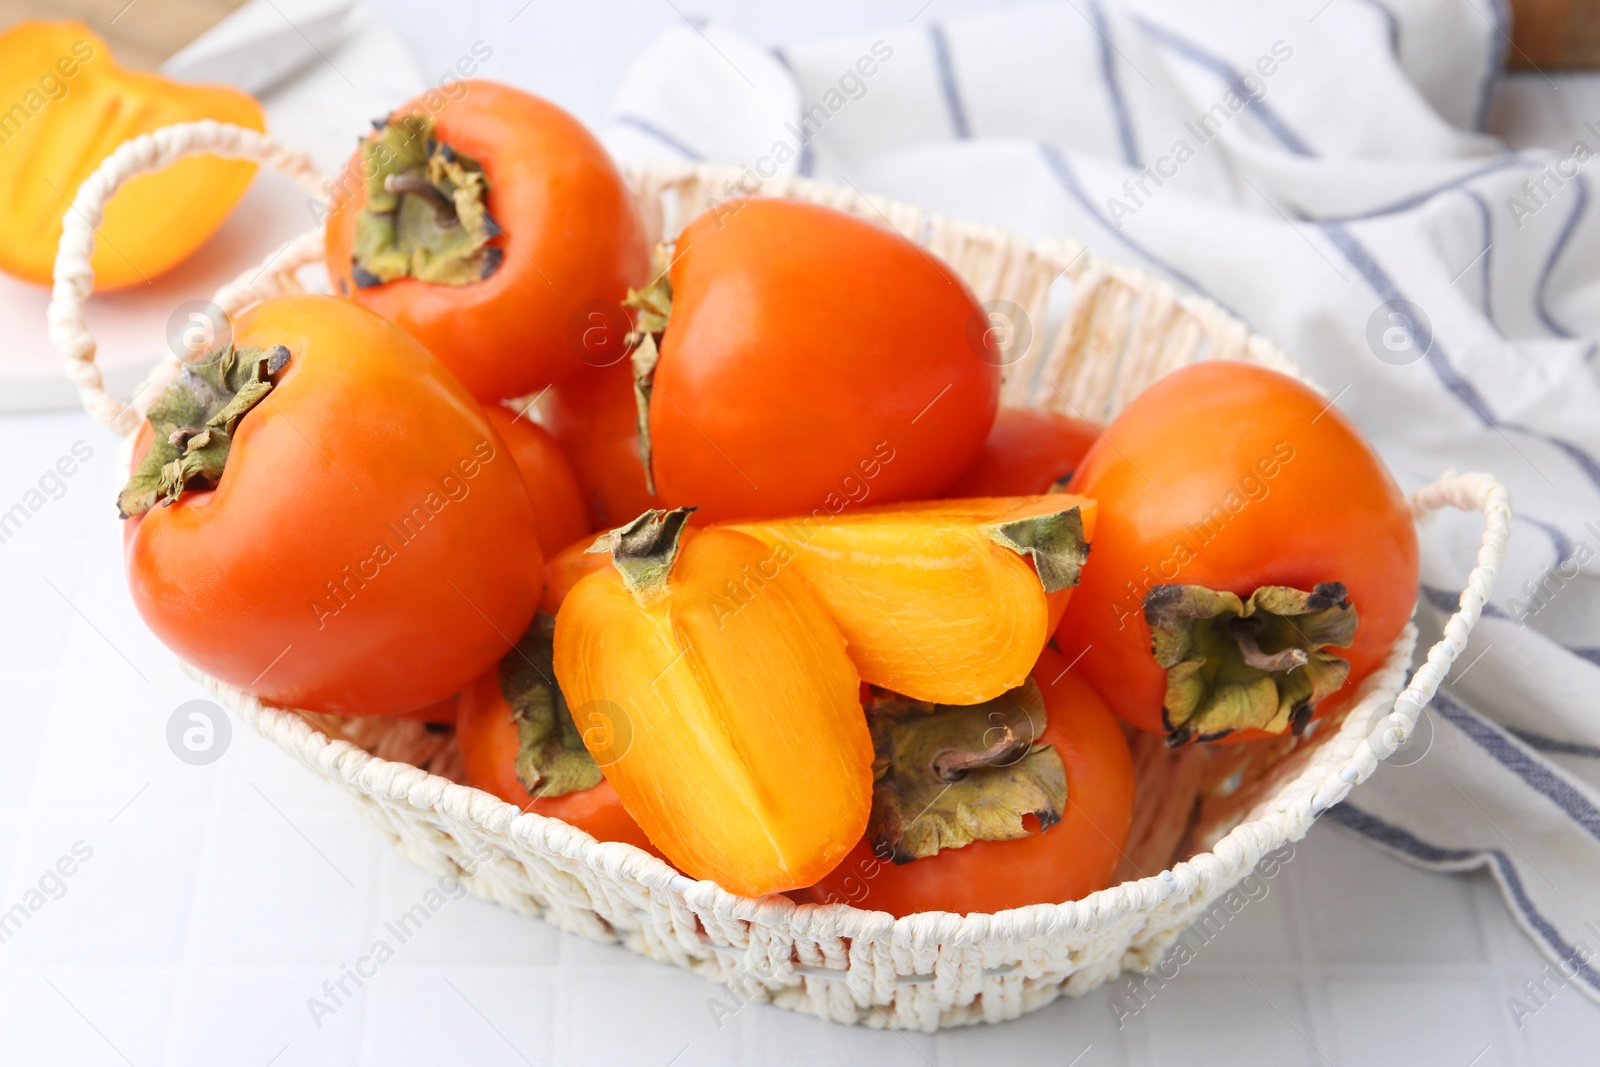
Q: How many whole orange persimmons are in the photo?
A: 9